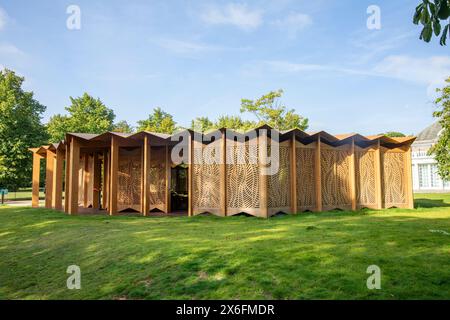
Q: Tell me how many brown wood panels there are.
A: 9